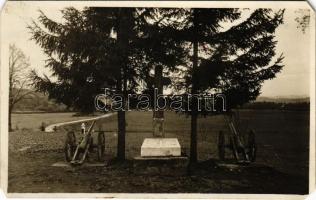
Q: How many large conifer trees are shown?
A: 2